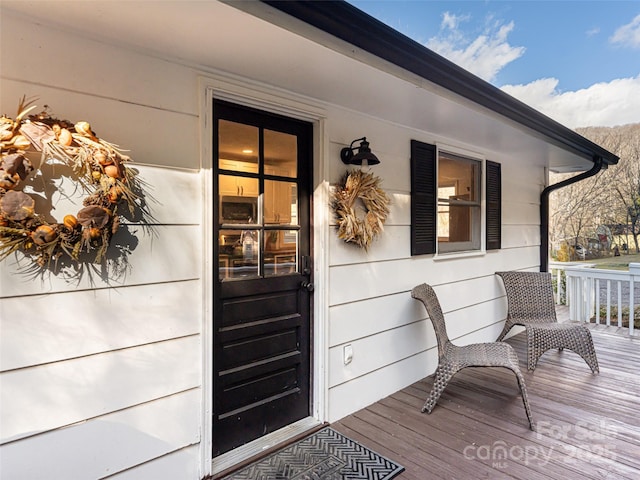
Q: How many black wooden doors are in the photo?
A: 1